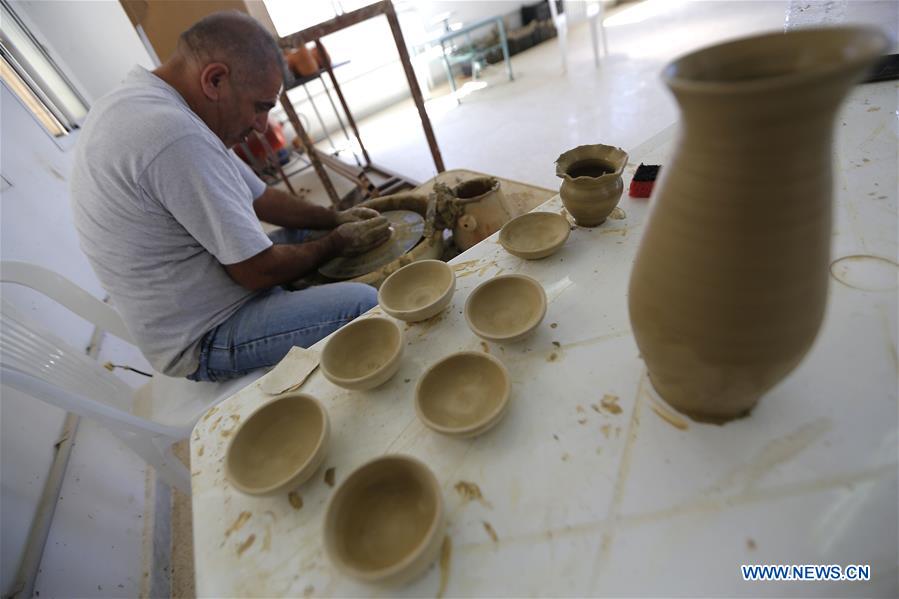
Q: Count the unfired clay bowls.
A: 7